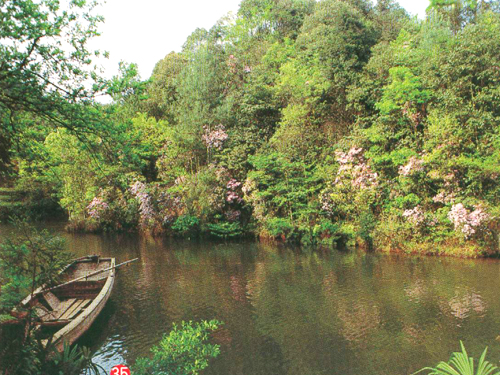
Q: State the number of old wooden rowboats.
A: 1